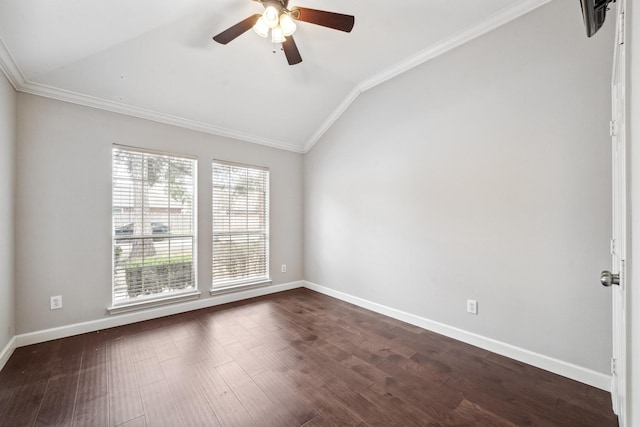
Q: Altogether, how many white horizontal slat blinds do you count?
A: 2